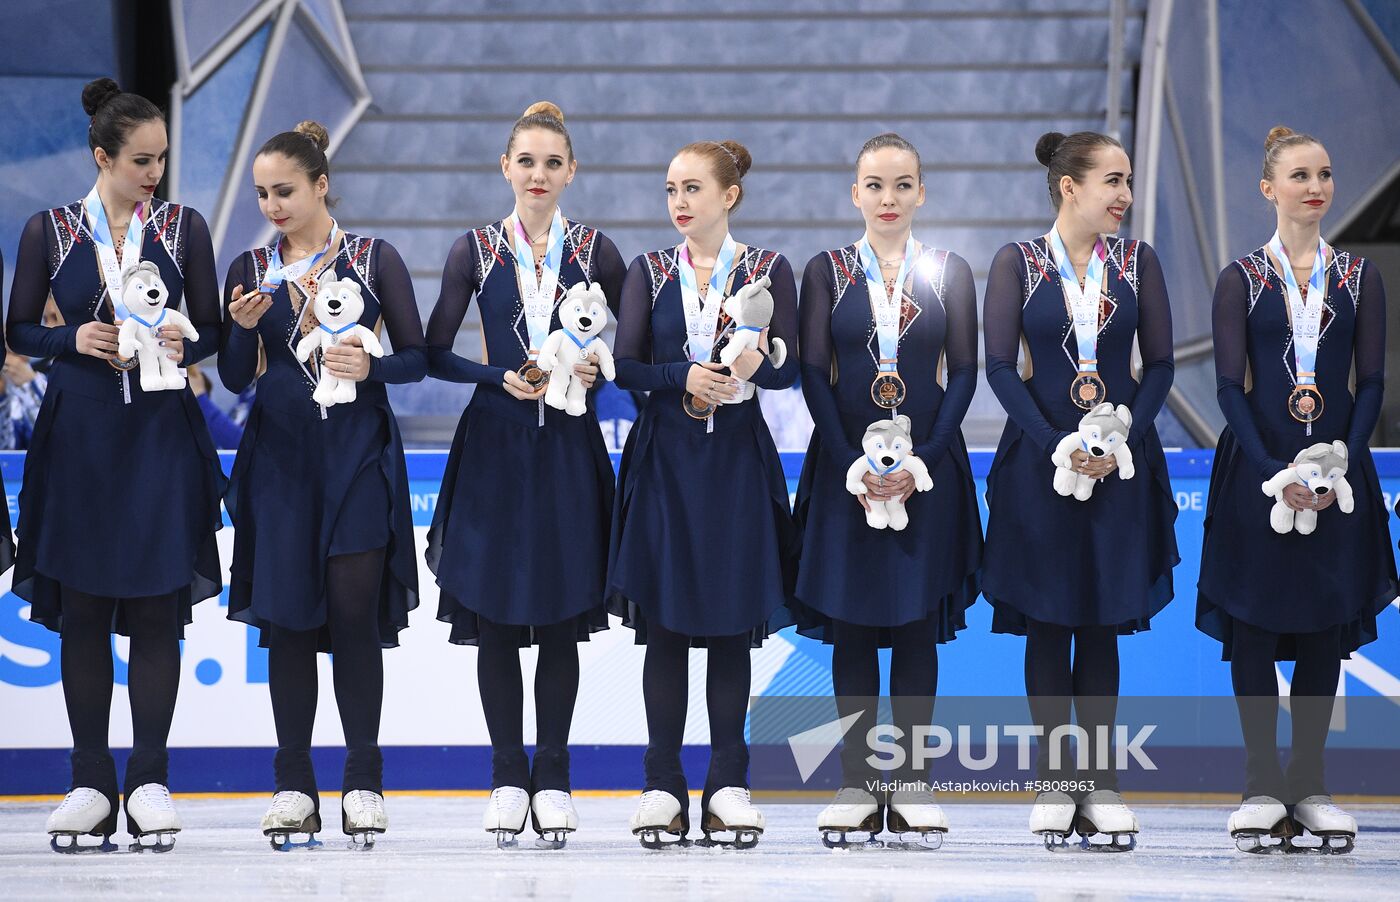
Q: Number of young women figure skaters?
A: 7